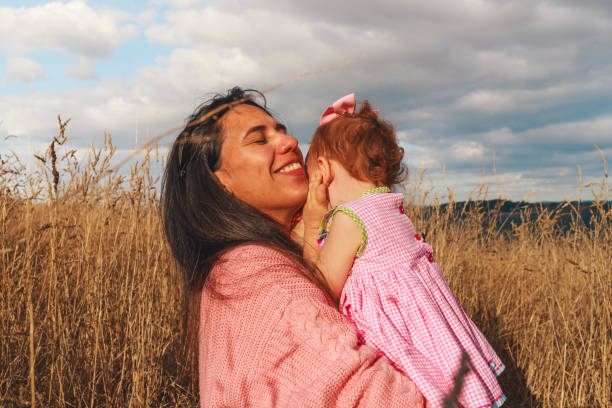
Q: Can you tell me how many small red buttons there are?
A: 3